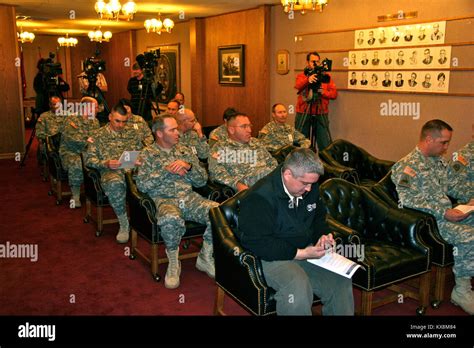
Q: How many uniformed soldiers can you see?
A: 13